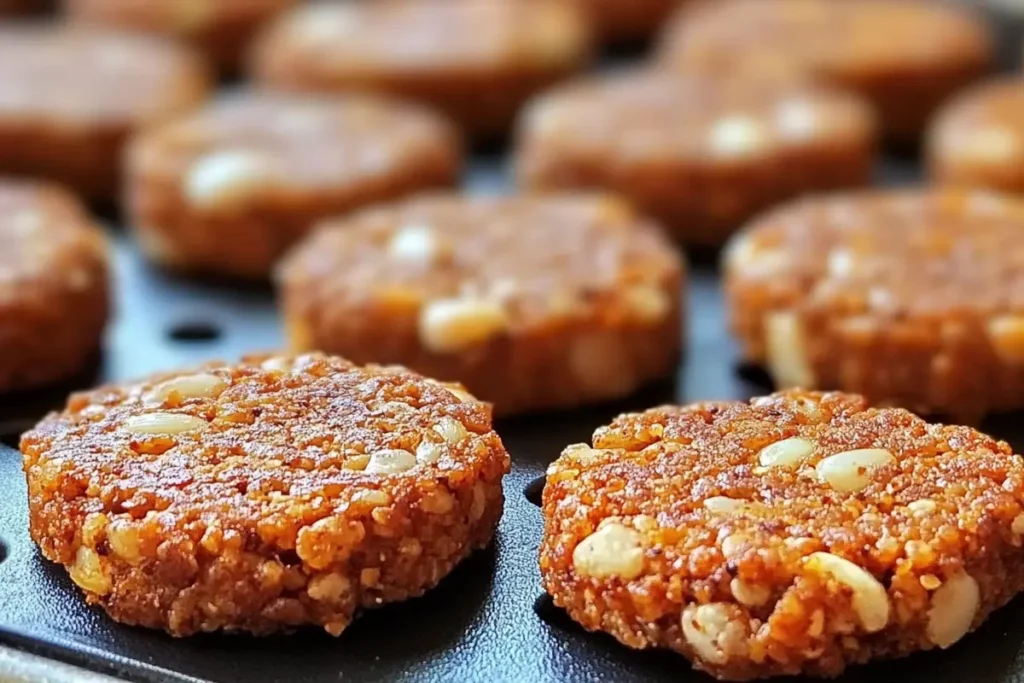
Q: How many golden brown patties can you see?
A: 13